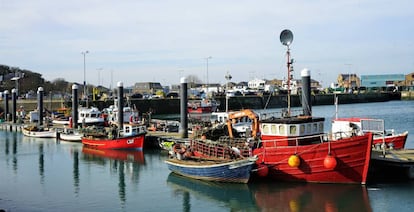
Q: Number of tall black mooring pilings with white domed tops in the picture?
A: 7